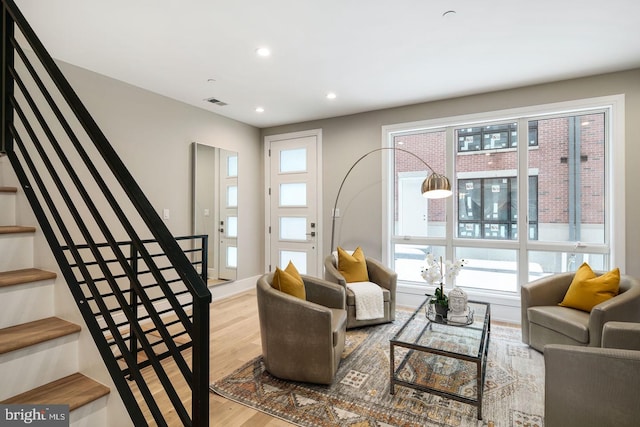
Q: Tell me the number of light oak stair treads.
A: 5